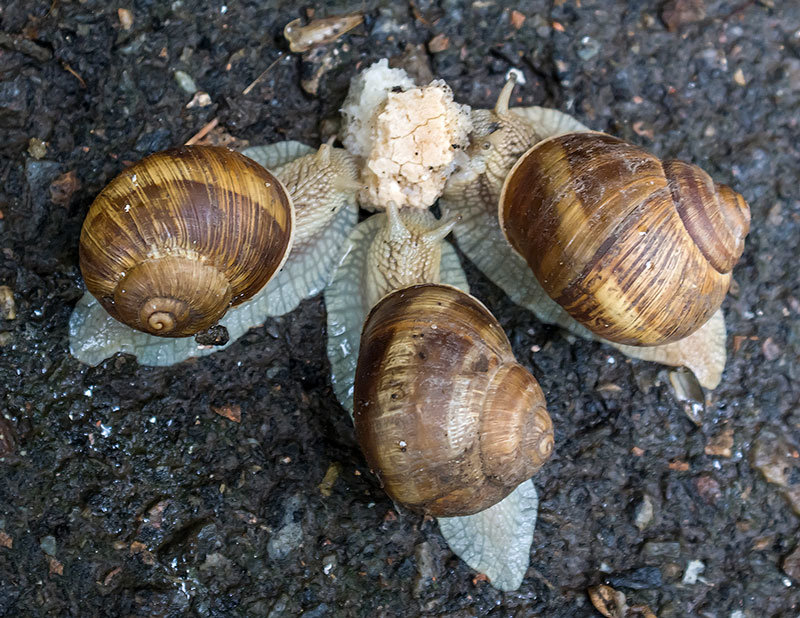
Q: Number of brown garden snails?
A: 3